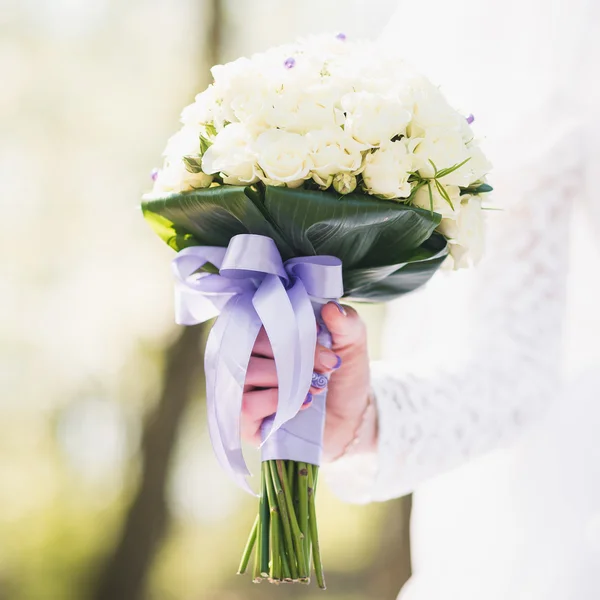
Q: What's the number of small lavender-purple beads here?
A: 4